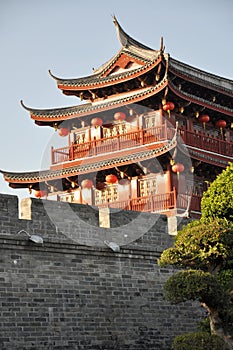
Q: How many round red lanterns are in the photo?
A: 10